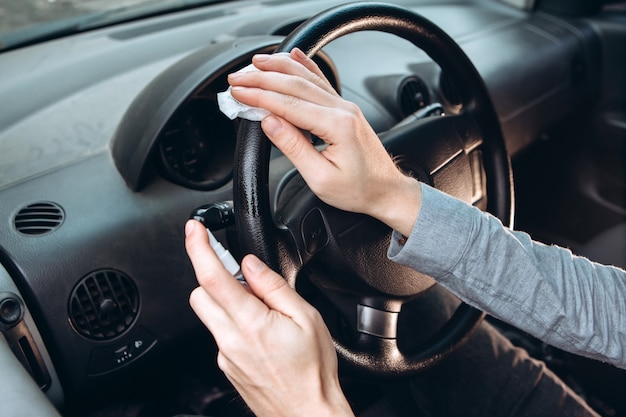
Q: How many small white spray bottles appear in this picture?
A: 1